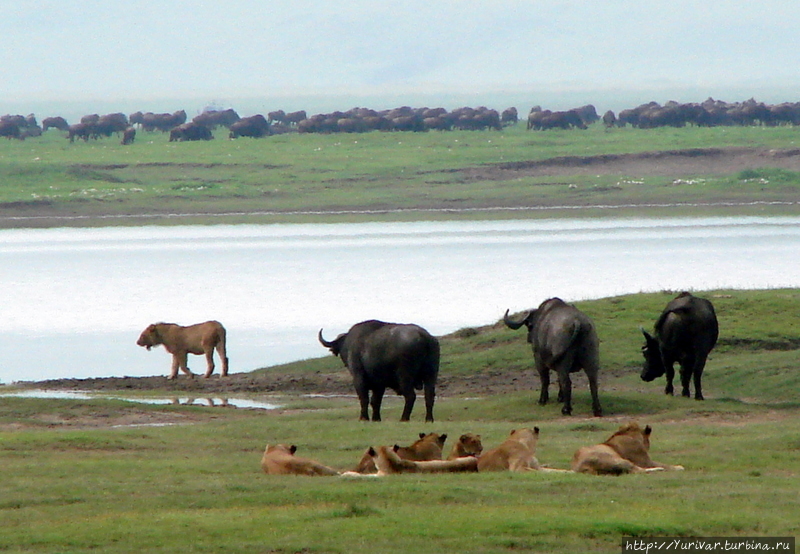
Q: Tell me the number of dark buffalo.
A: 3